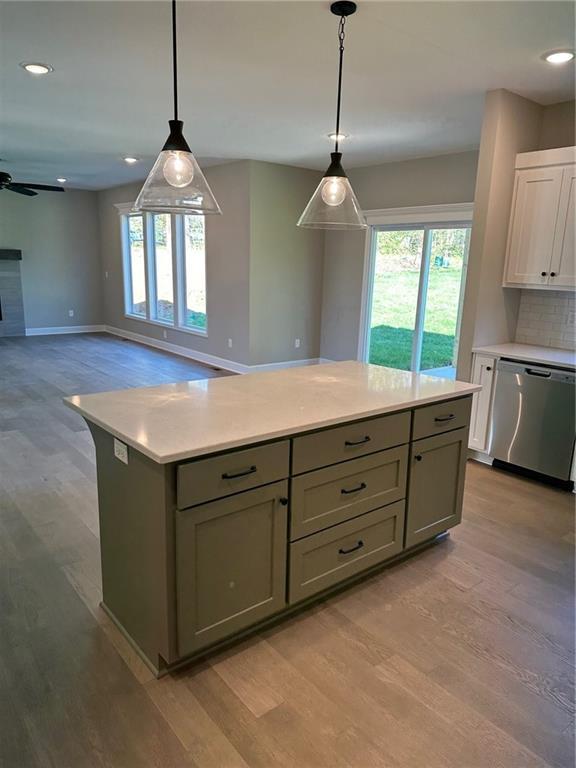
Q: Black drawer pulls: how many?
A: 5